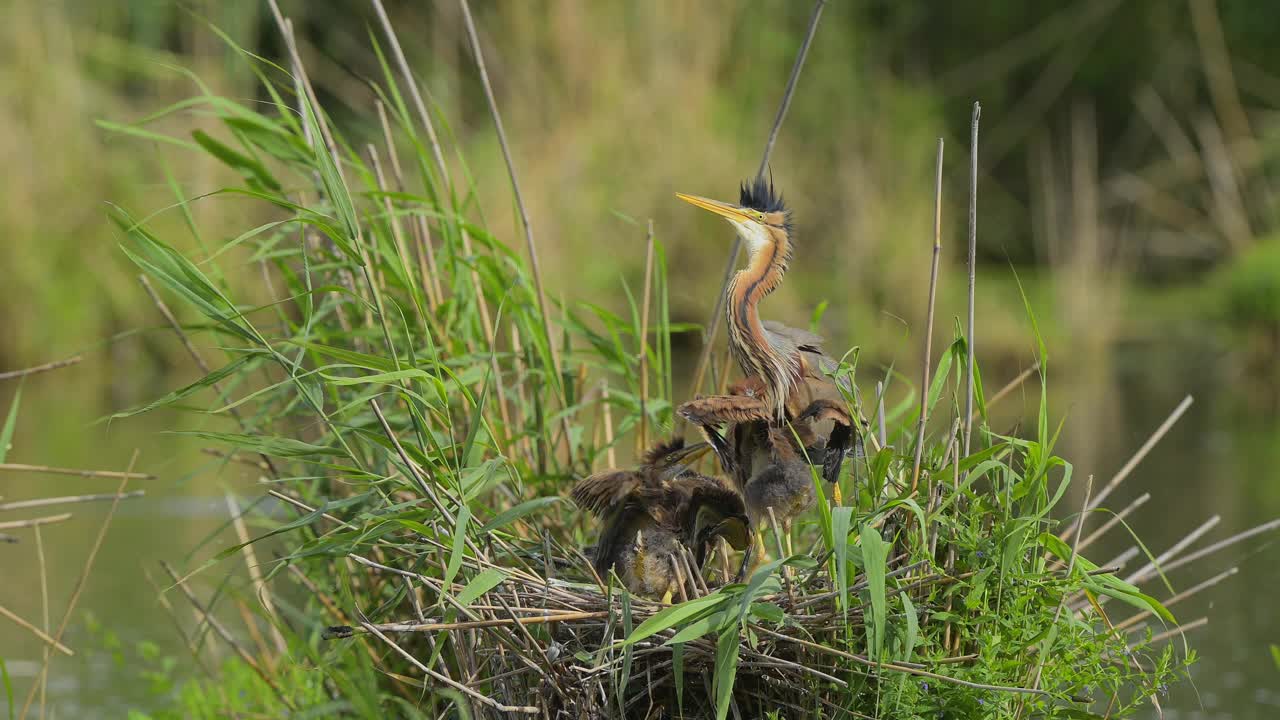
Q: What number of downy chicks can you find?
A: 2